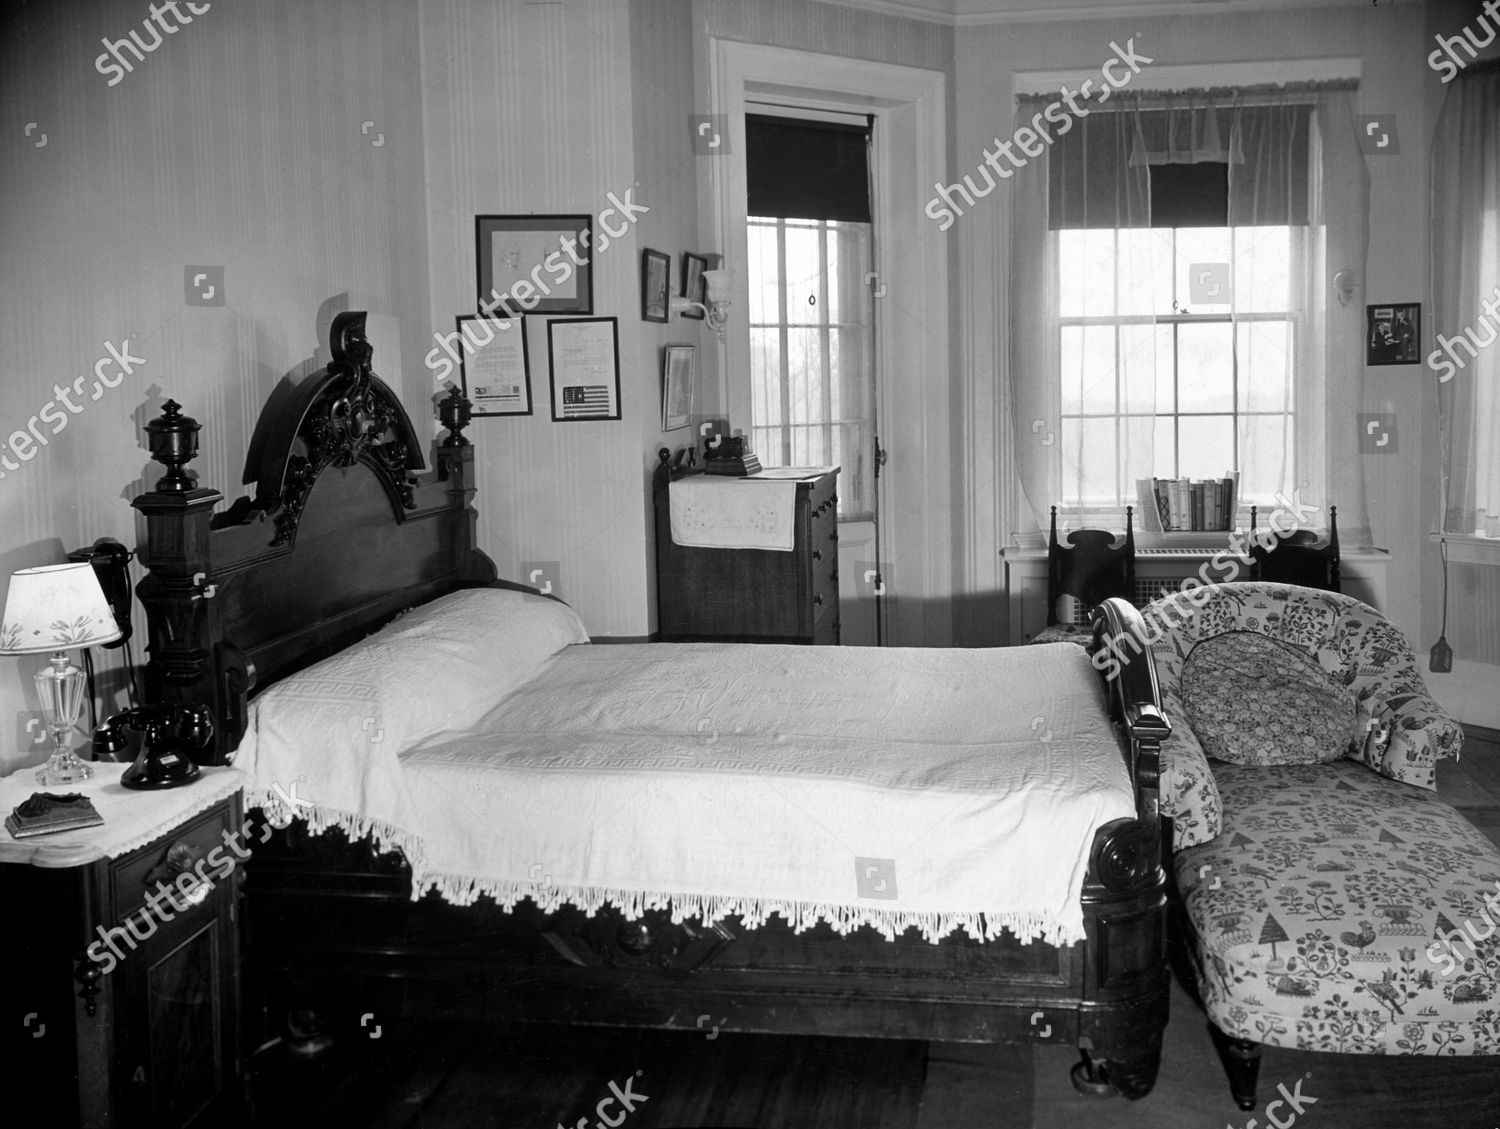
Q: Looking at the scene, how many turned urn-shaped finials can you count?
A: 2